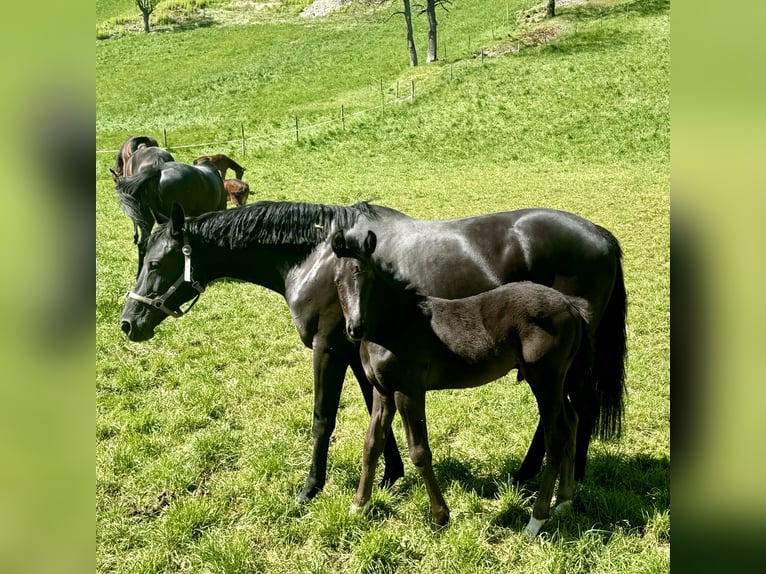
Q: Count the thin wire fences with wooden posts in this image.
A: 1